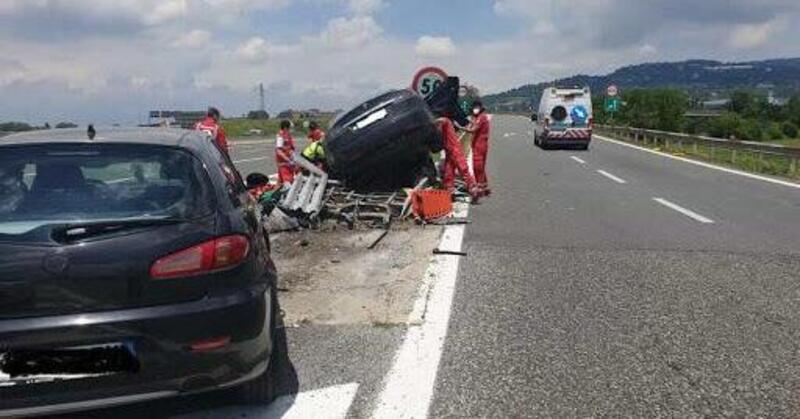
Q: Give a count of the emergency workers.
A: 6